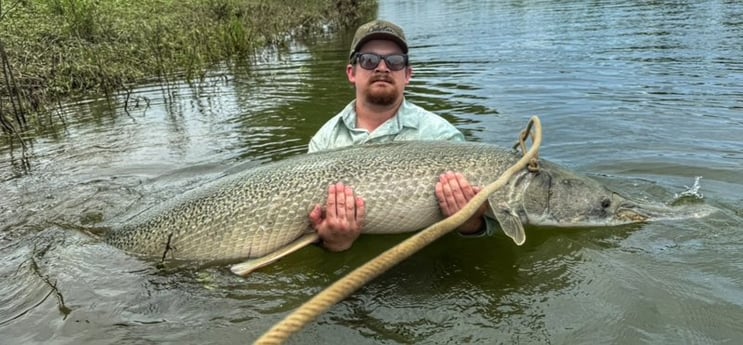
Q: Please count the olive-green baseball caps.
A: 1